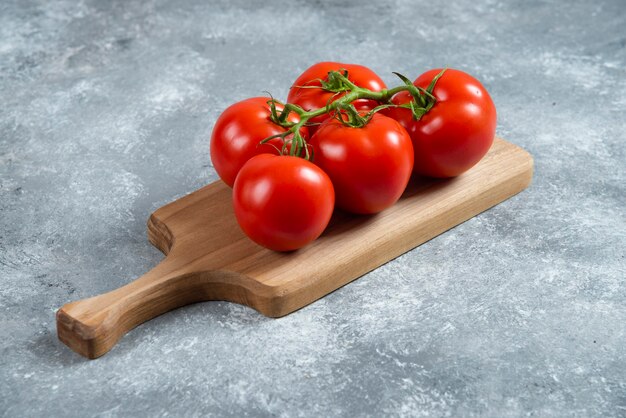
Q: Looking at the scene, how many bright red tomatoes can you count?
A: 5